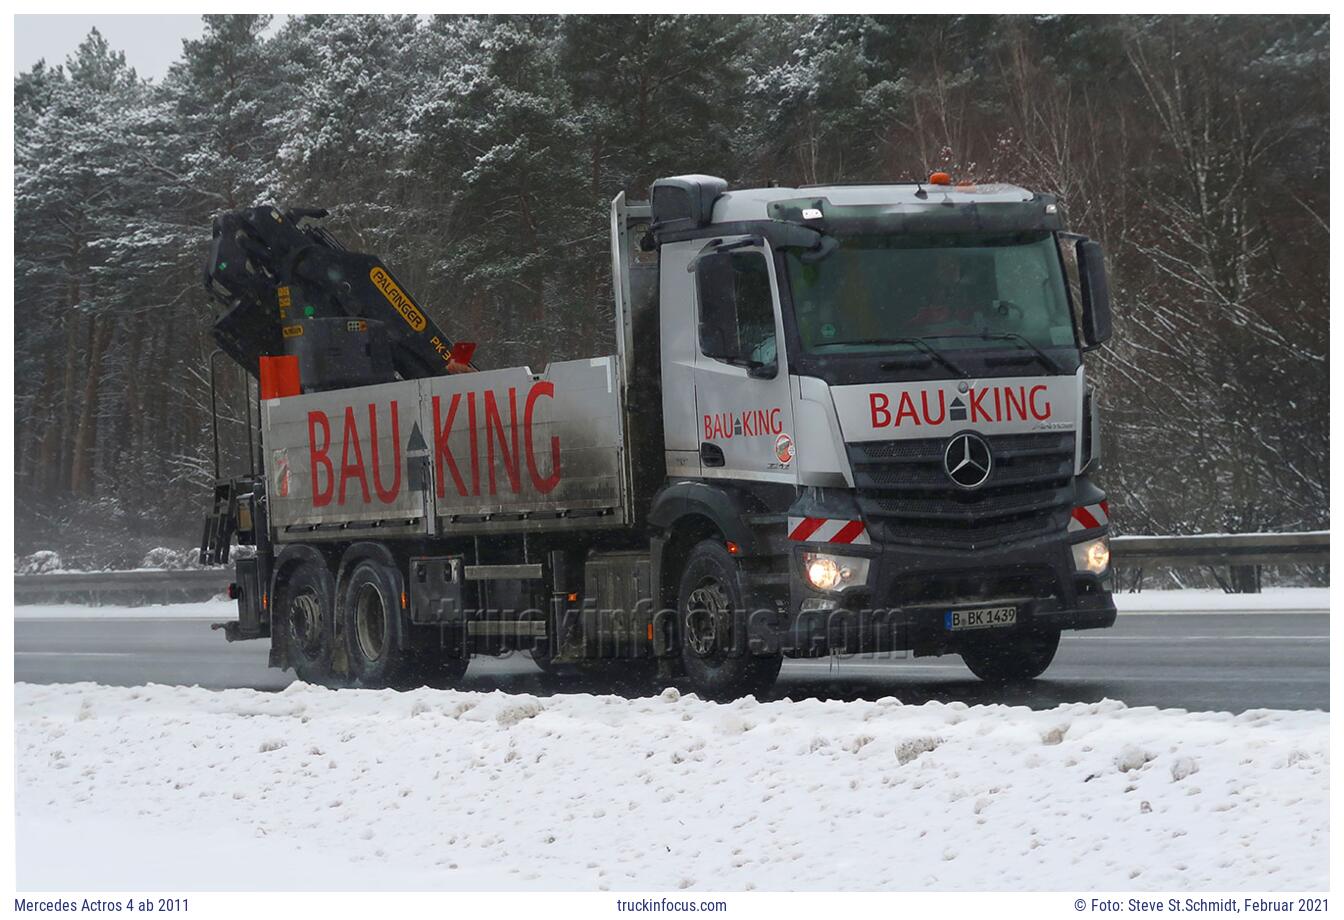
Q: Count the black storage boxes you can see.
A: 1